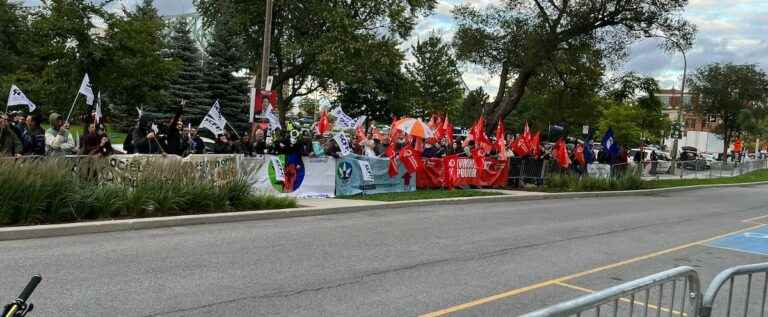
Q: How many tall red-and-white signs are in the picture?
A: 1